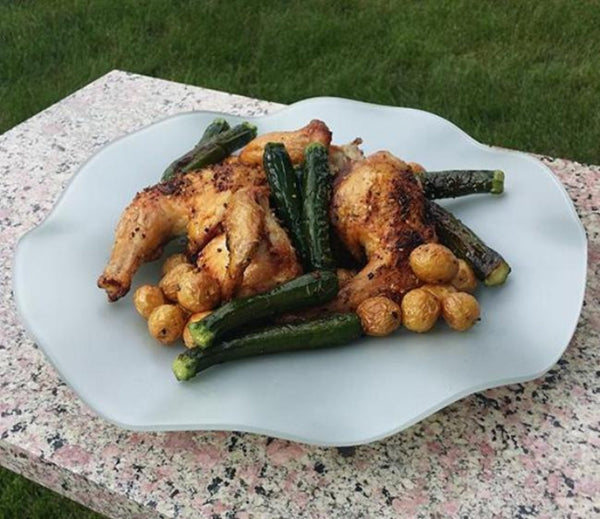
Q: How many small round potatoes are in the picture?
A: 12